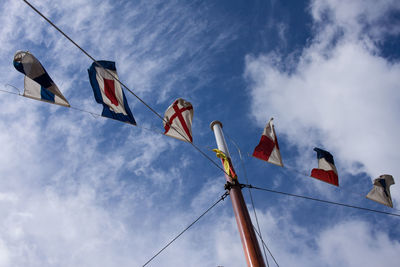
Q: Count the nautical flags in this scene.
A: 7